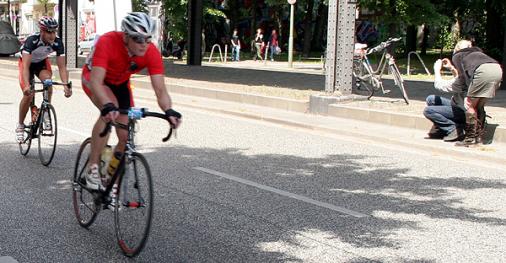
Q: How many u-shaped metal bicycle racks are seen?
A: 2